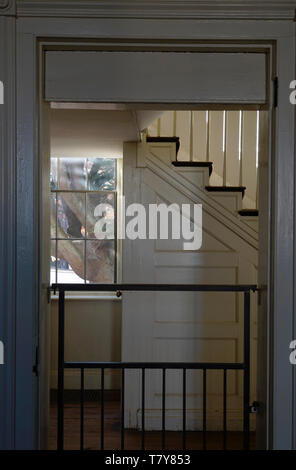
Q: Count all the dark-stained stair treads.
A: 4